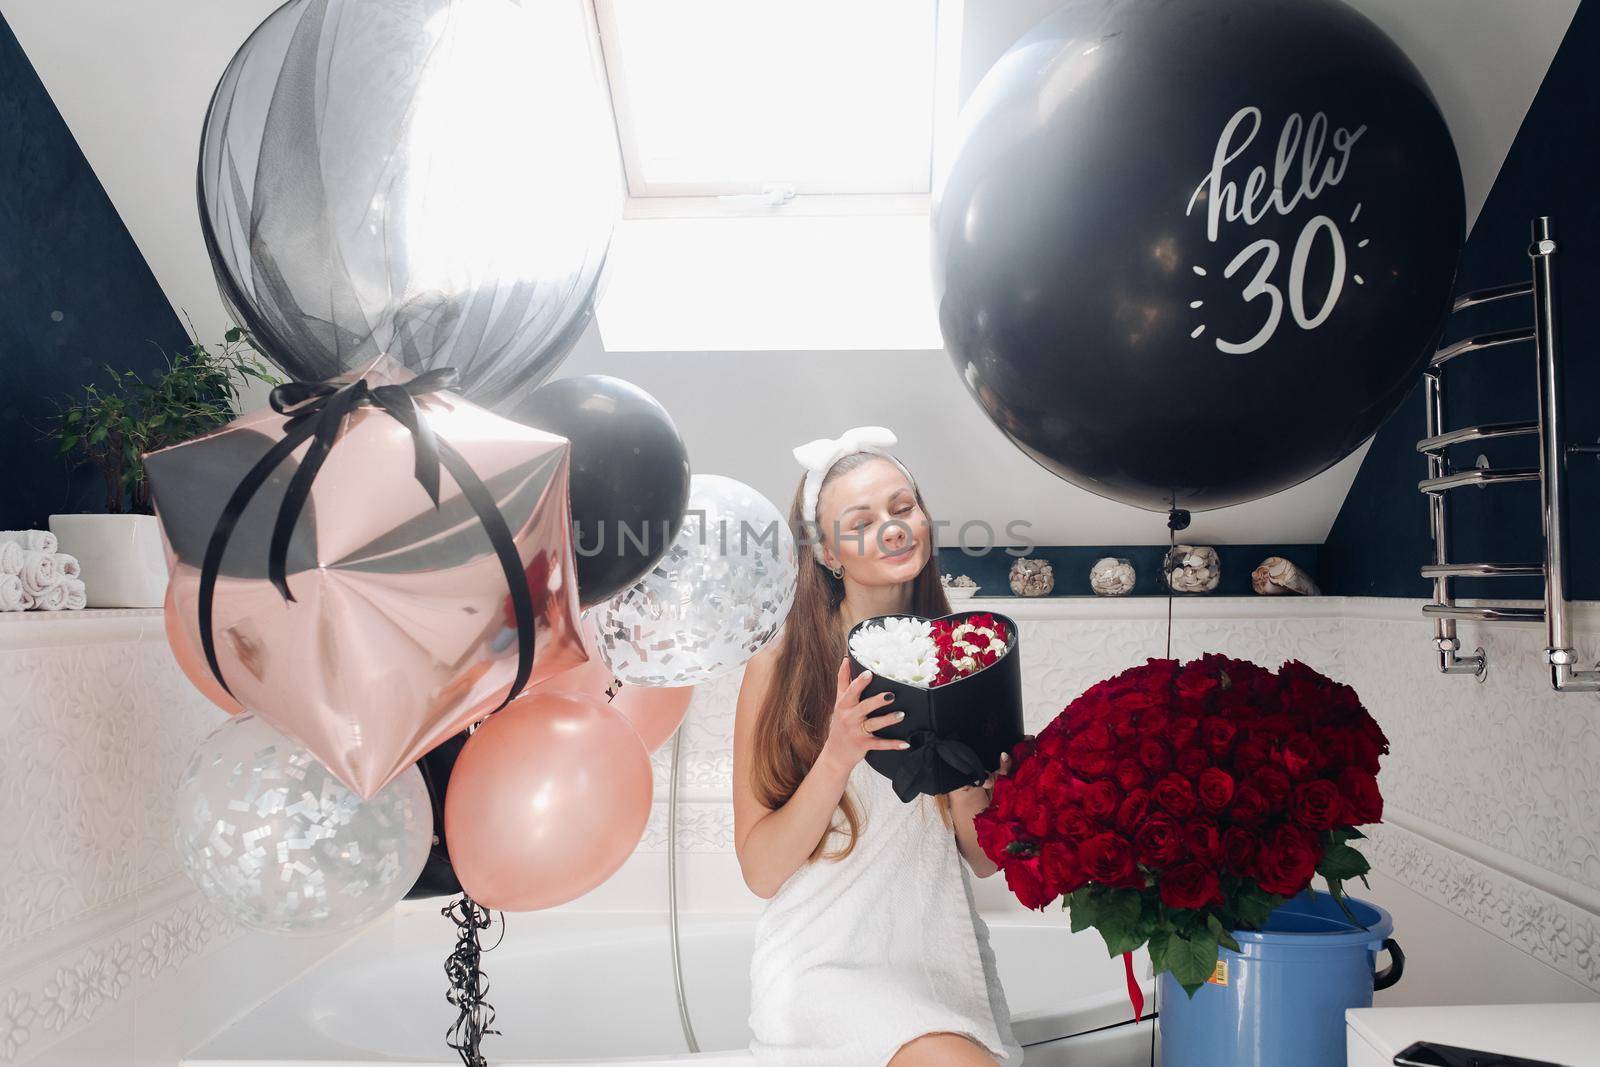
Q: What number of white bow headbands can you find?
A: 1